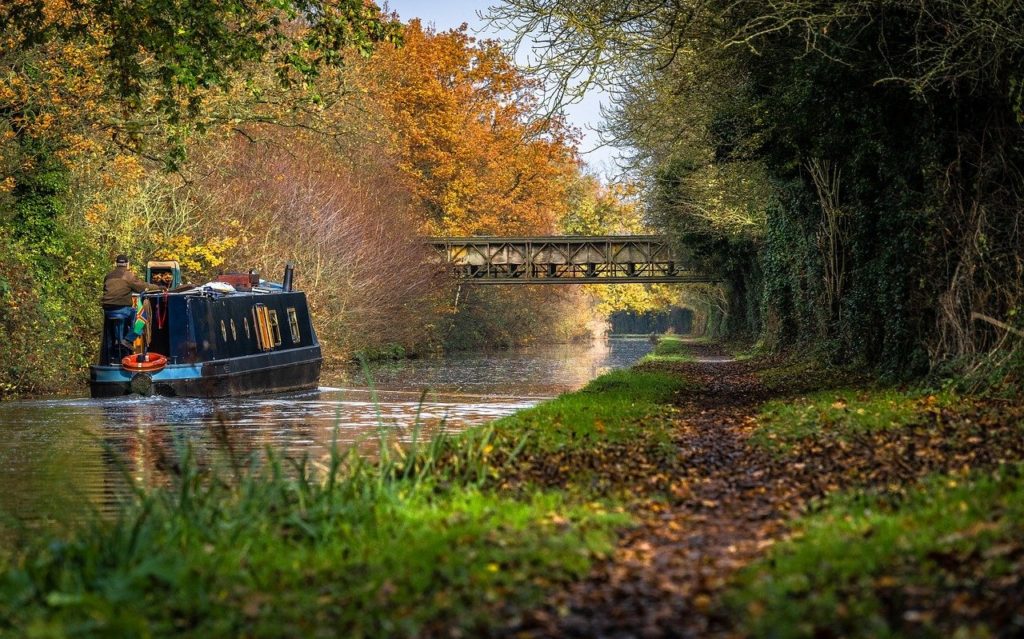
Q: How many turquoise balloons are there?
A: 0